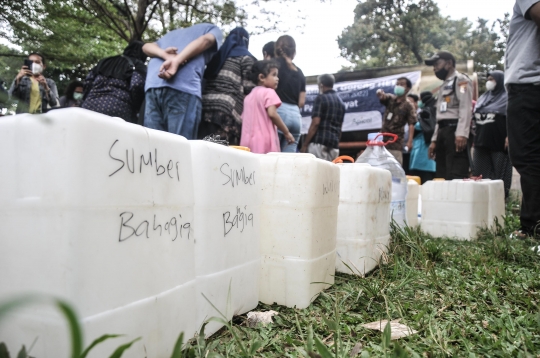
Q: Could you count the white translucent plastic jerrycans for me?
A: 7